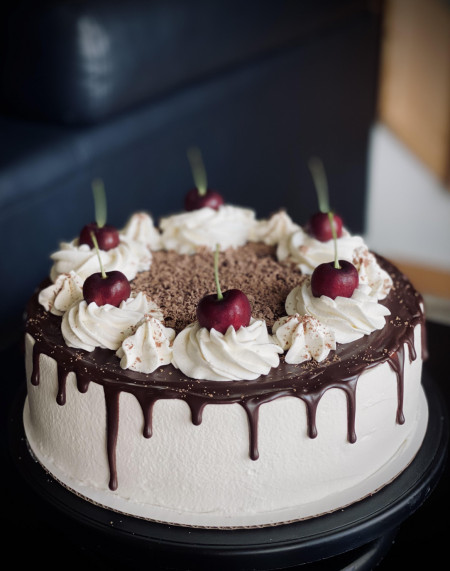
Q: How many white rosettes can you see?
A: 12